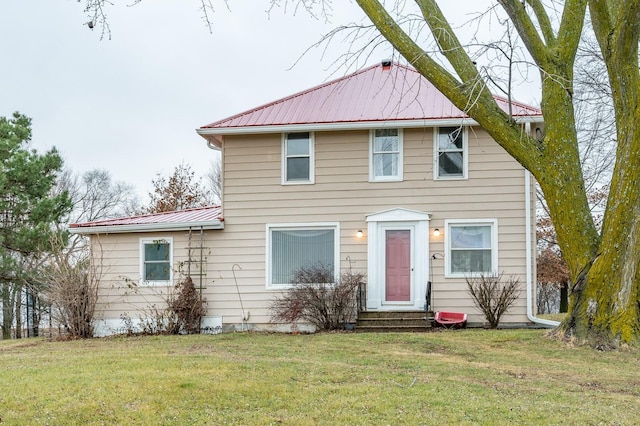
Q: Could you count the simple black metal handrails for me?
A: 2